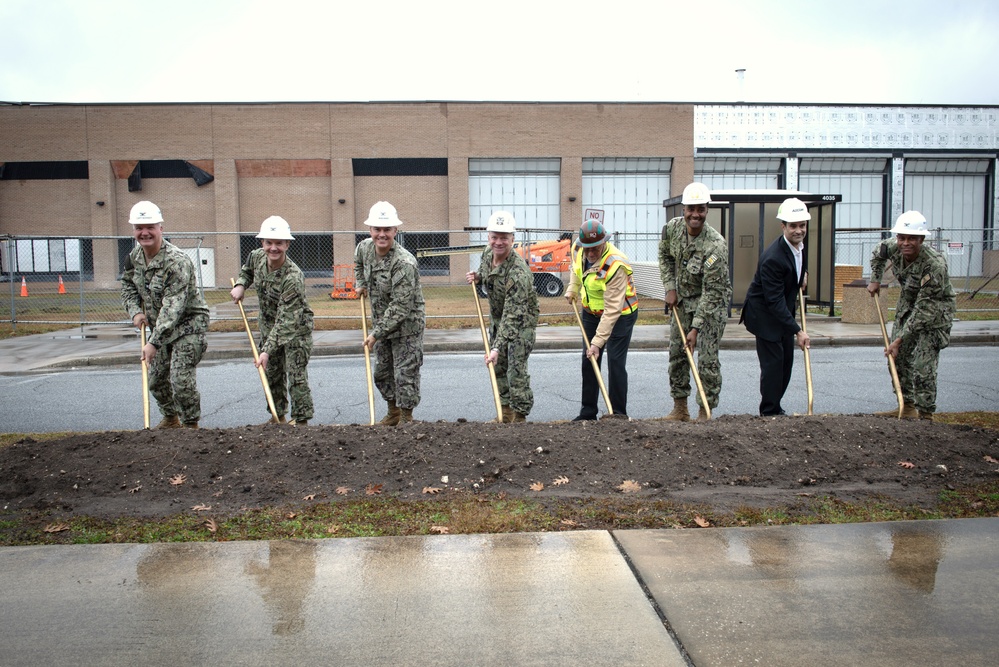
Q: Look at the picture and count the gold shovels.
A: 8